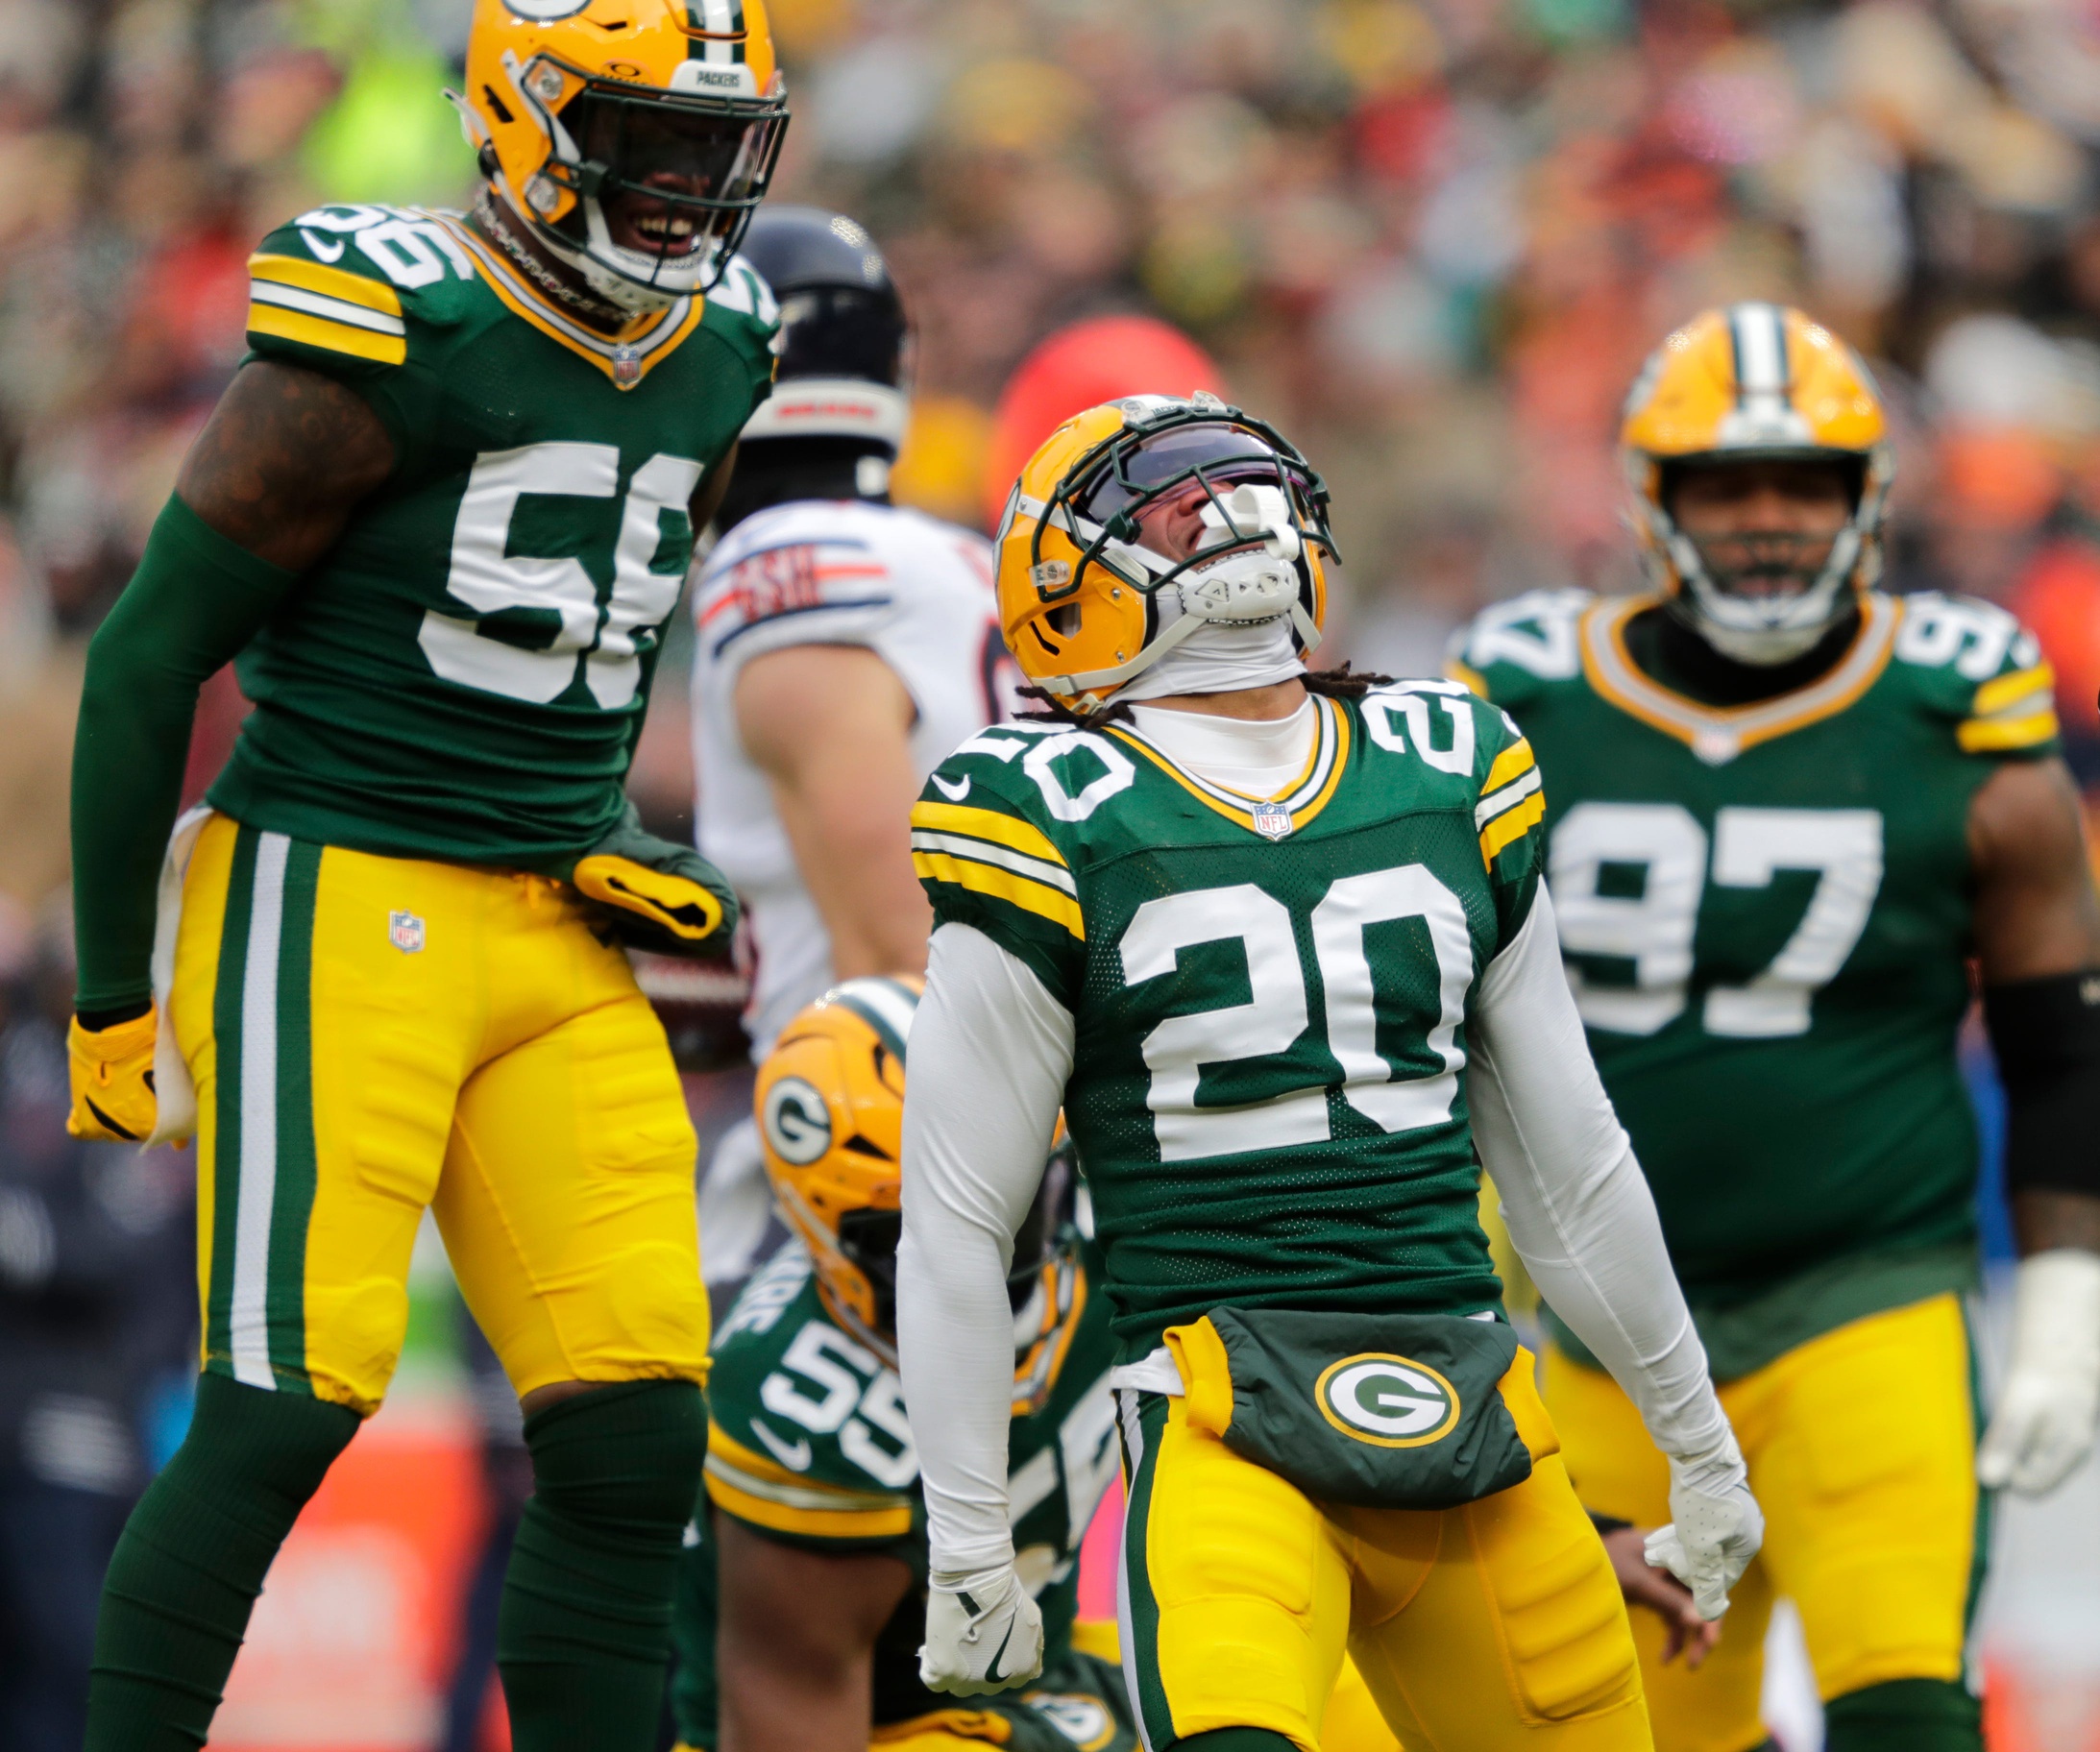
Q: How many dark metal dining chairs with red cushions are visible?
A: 0